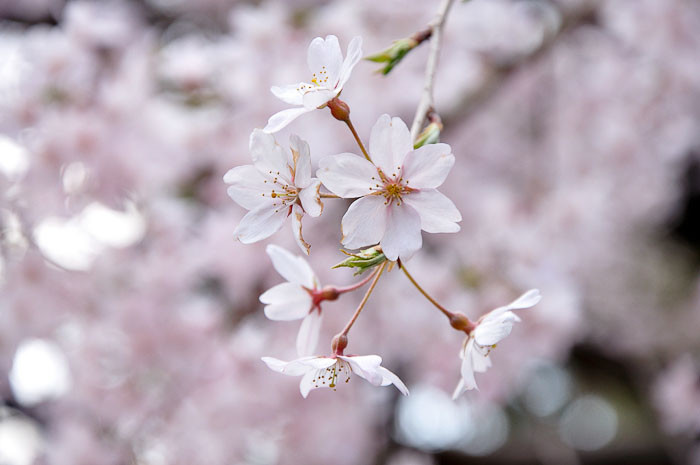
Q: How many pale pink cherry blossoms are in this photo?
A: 6